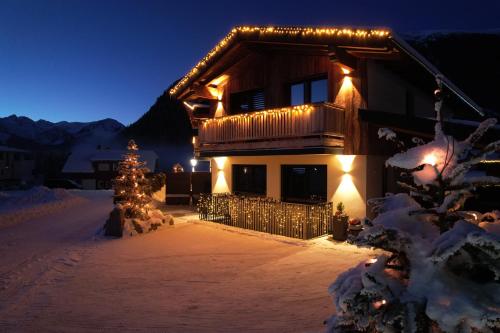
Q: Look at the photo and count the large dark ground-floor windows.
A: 2